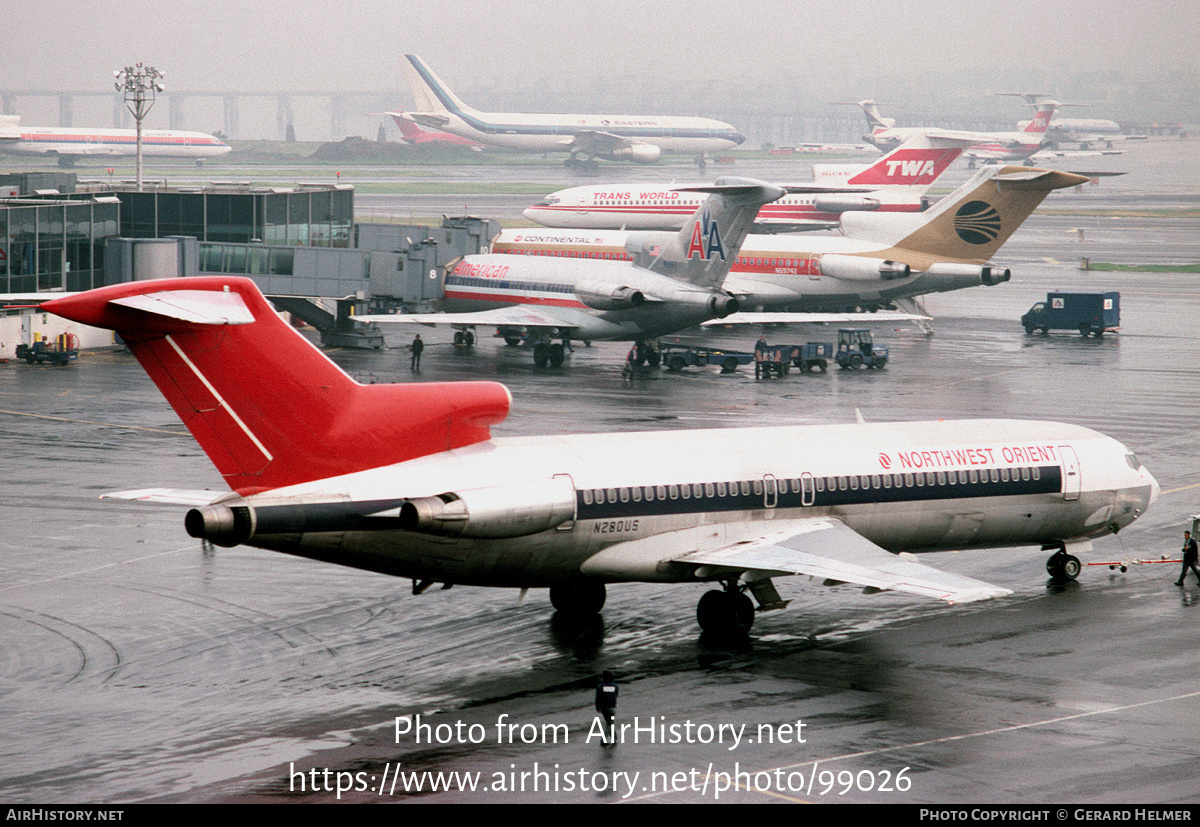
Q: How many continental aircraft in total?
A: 1